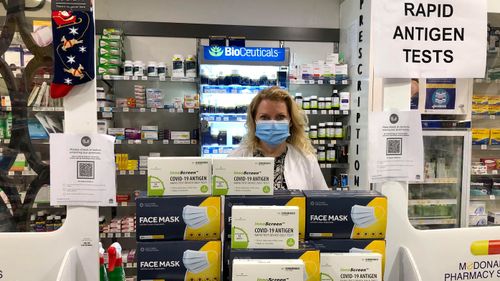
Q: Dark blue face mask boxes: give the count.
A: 6